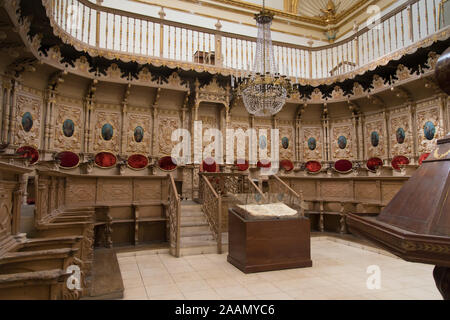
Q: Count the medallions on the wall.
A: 11